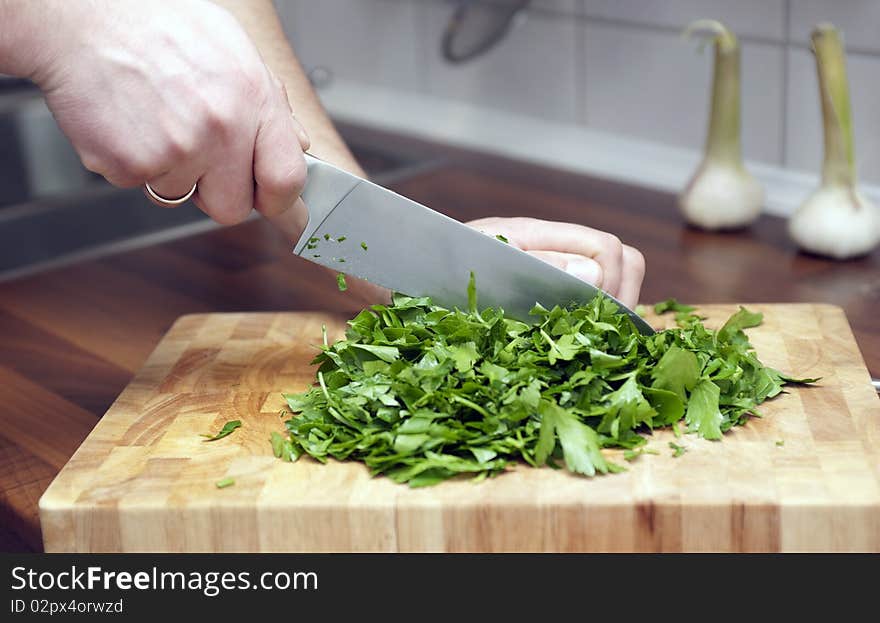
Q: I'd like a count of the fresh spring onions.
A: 2